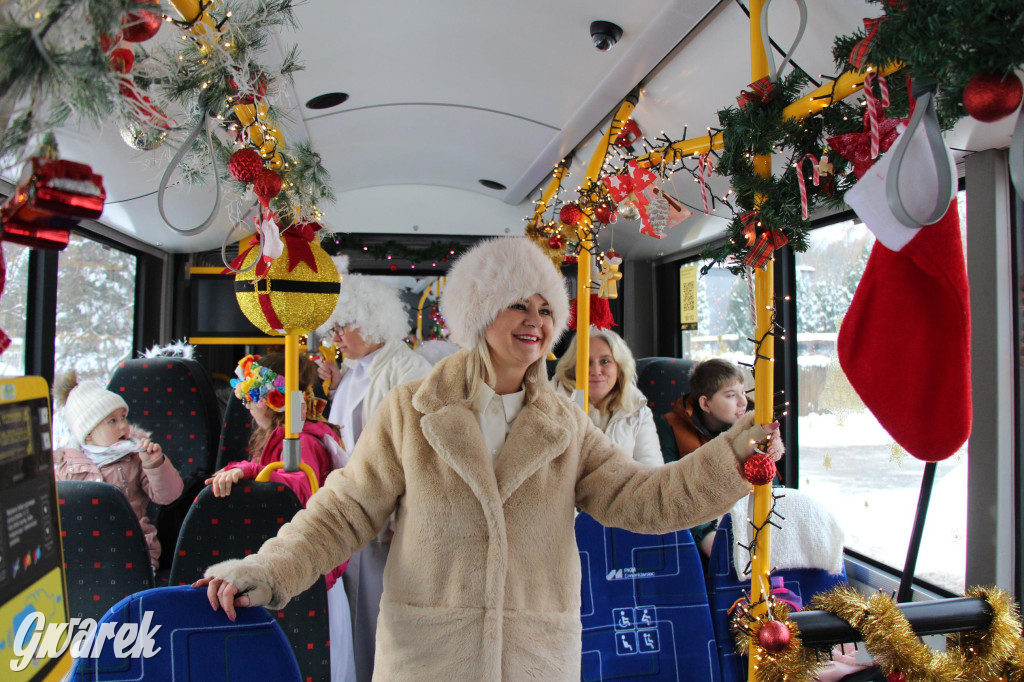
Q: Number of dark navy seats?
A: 5